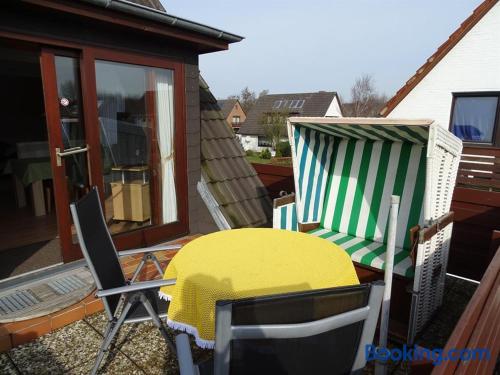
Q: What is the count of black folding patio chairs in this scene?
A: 2